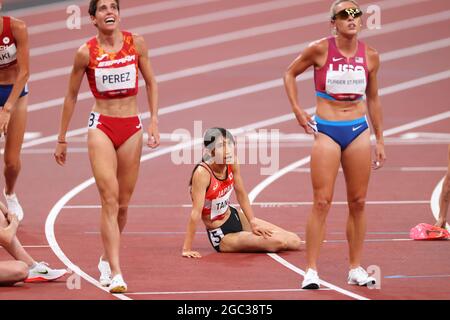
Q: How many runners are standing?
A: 3